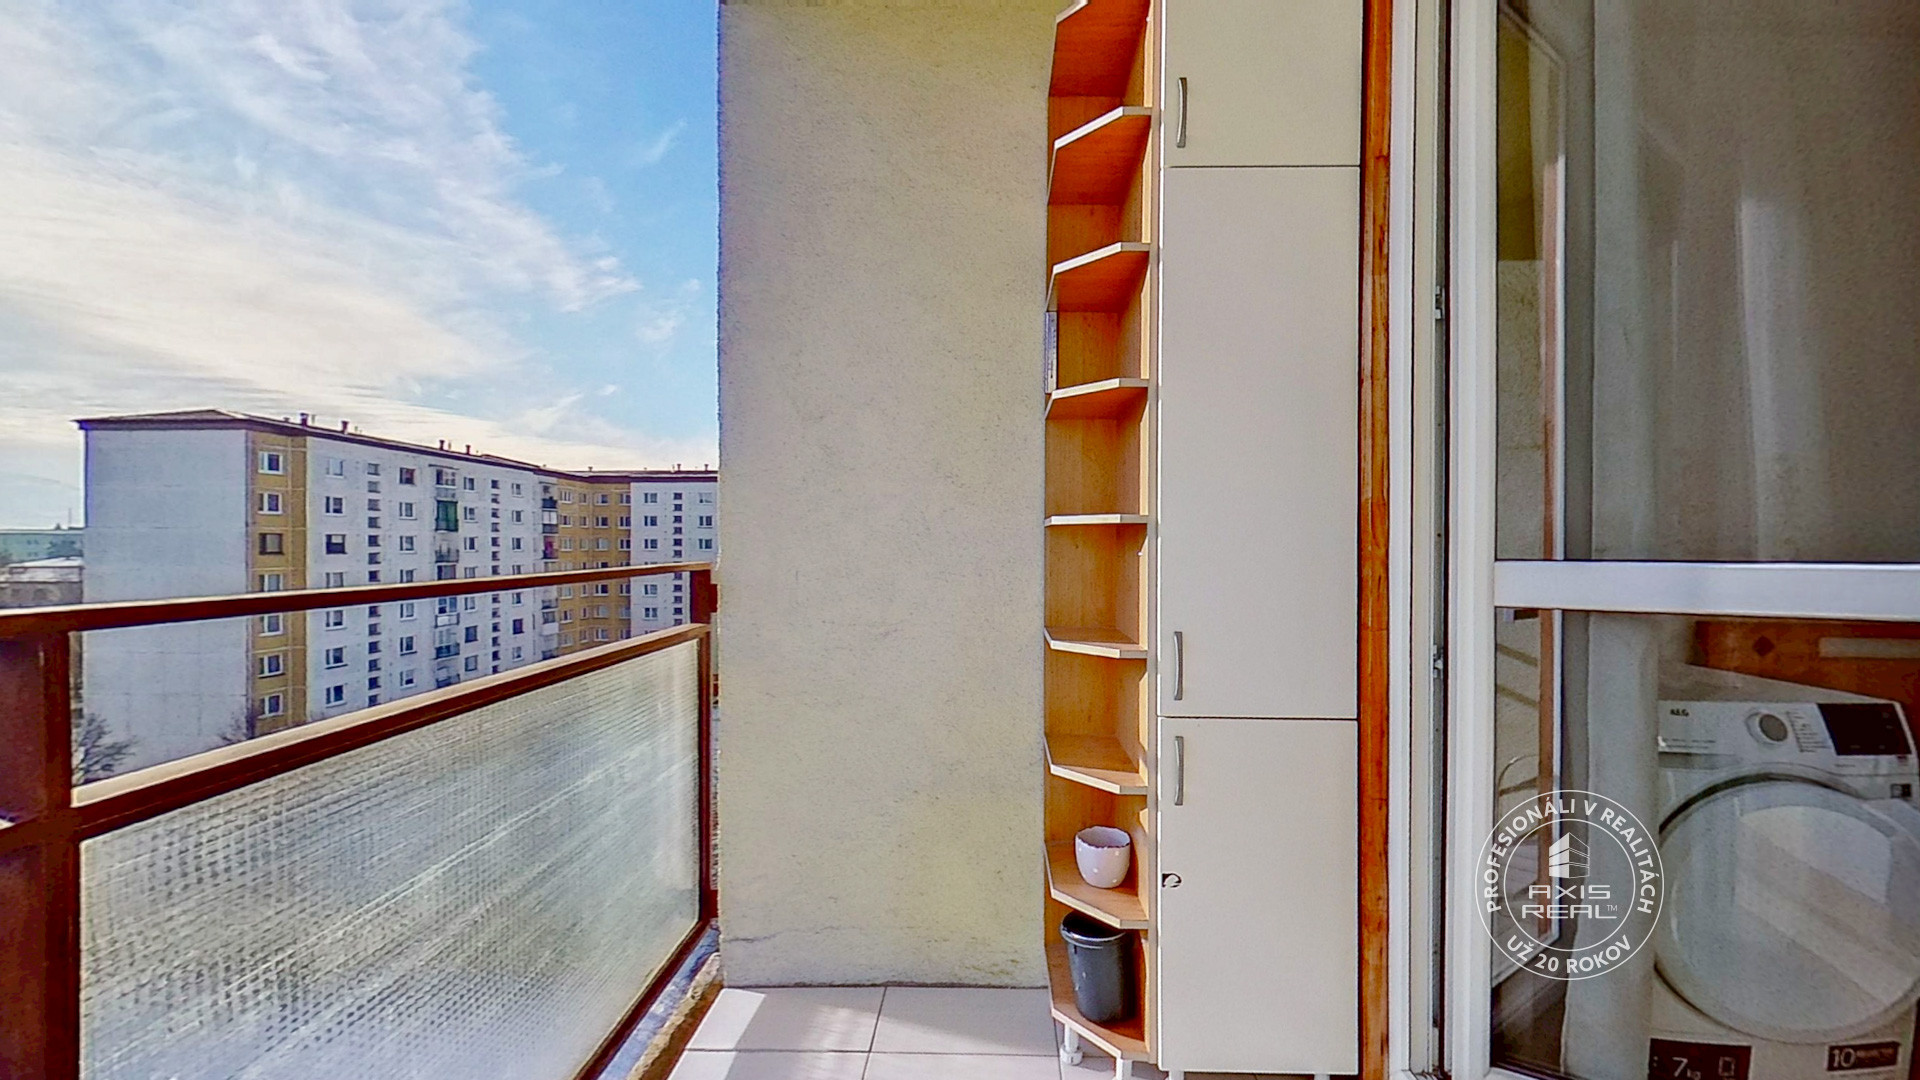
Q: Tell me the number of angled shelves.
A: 9